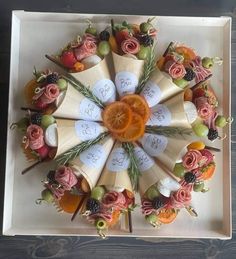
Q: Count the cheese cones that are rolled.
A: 10